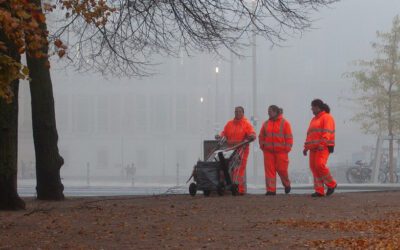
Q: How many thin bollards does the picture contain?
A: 3